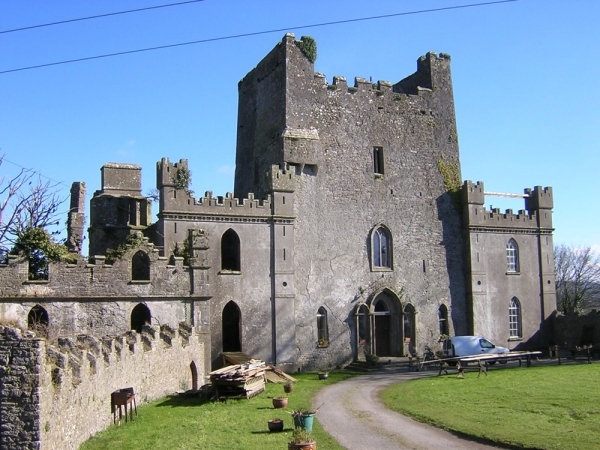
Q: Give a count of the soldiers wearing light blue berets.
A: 0